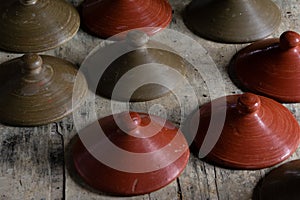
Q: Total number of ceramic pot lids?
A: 9